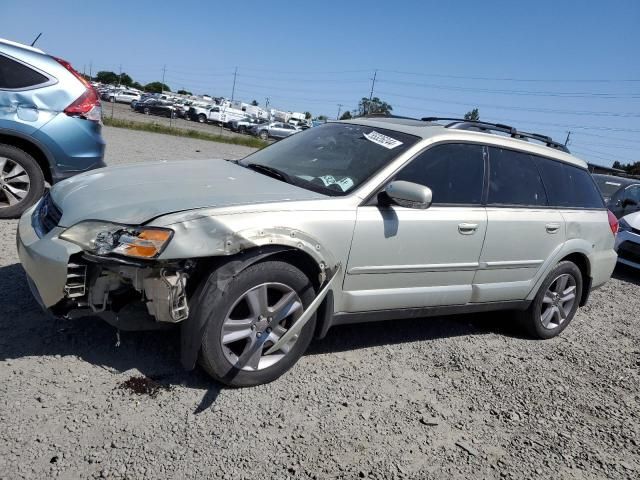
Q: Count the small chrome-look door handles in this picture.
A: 2